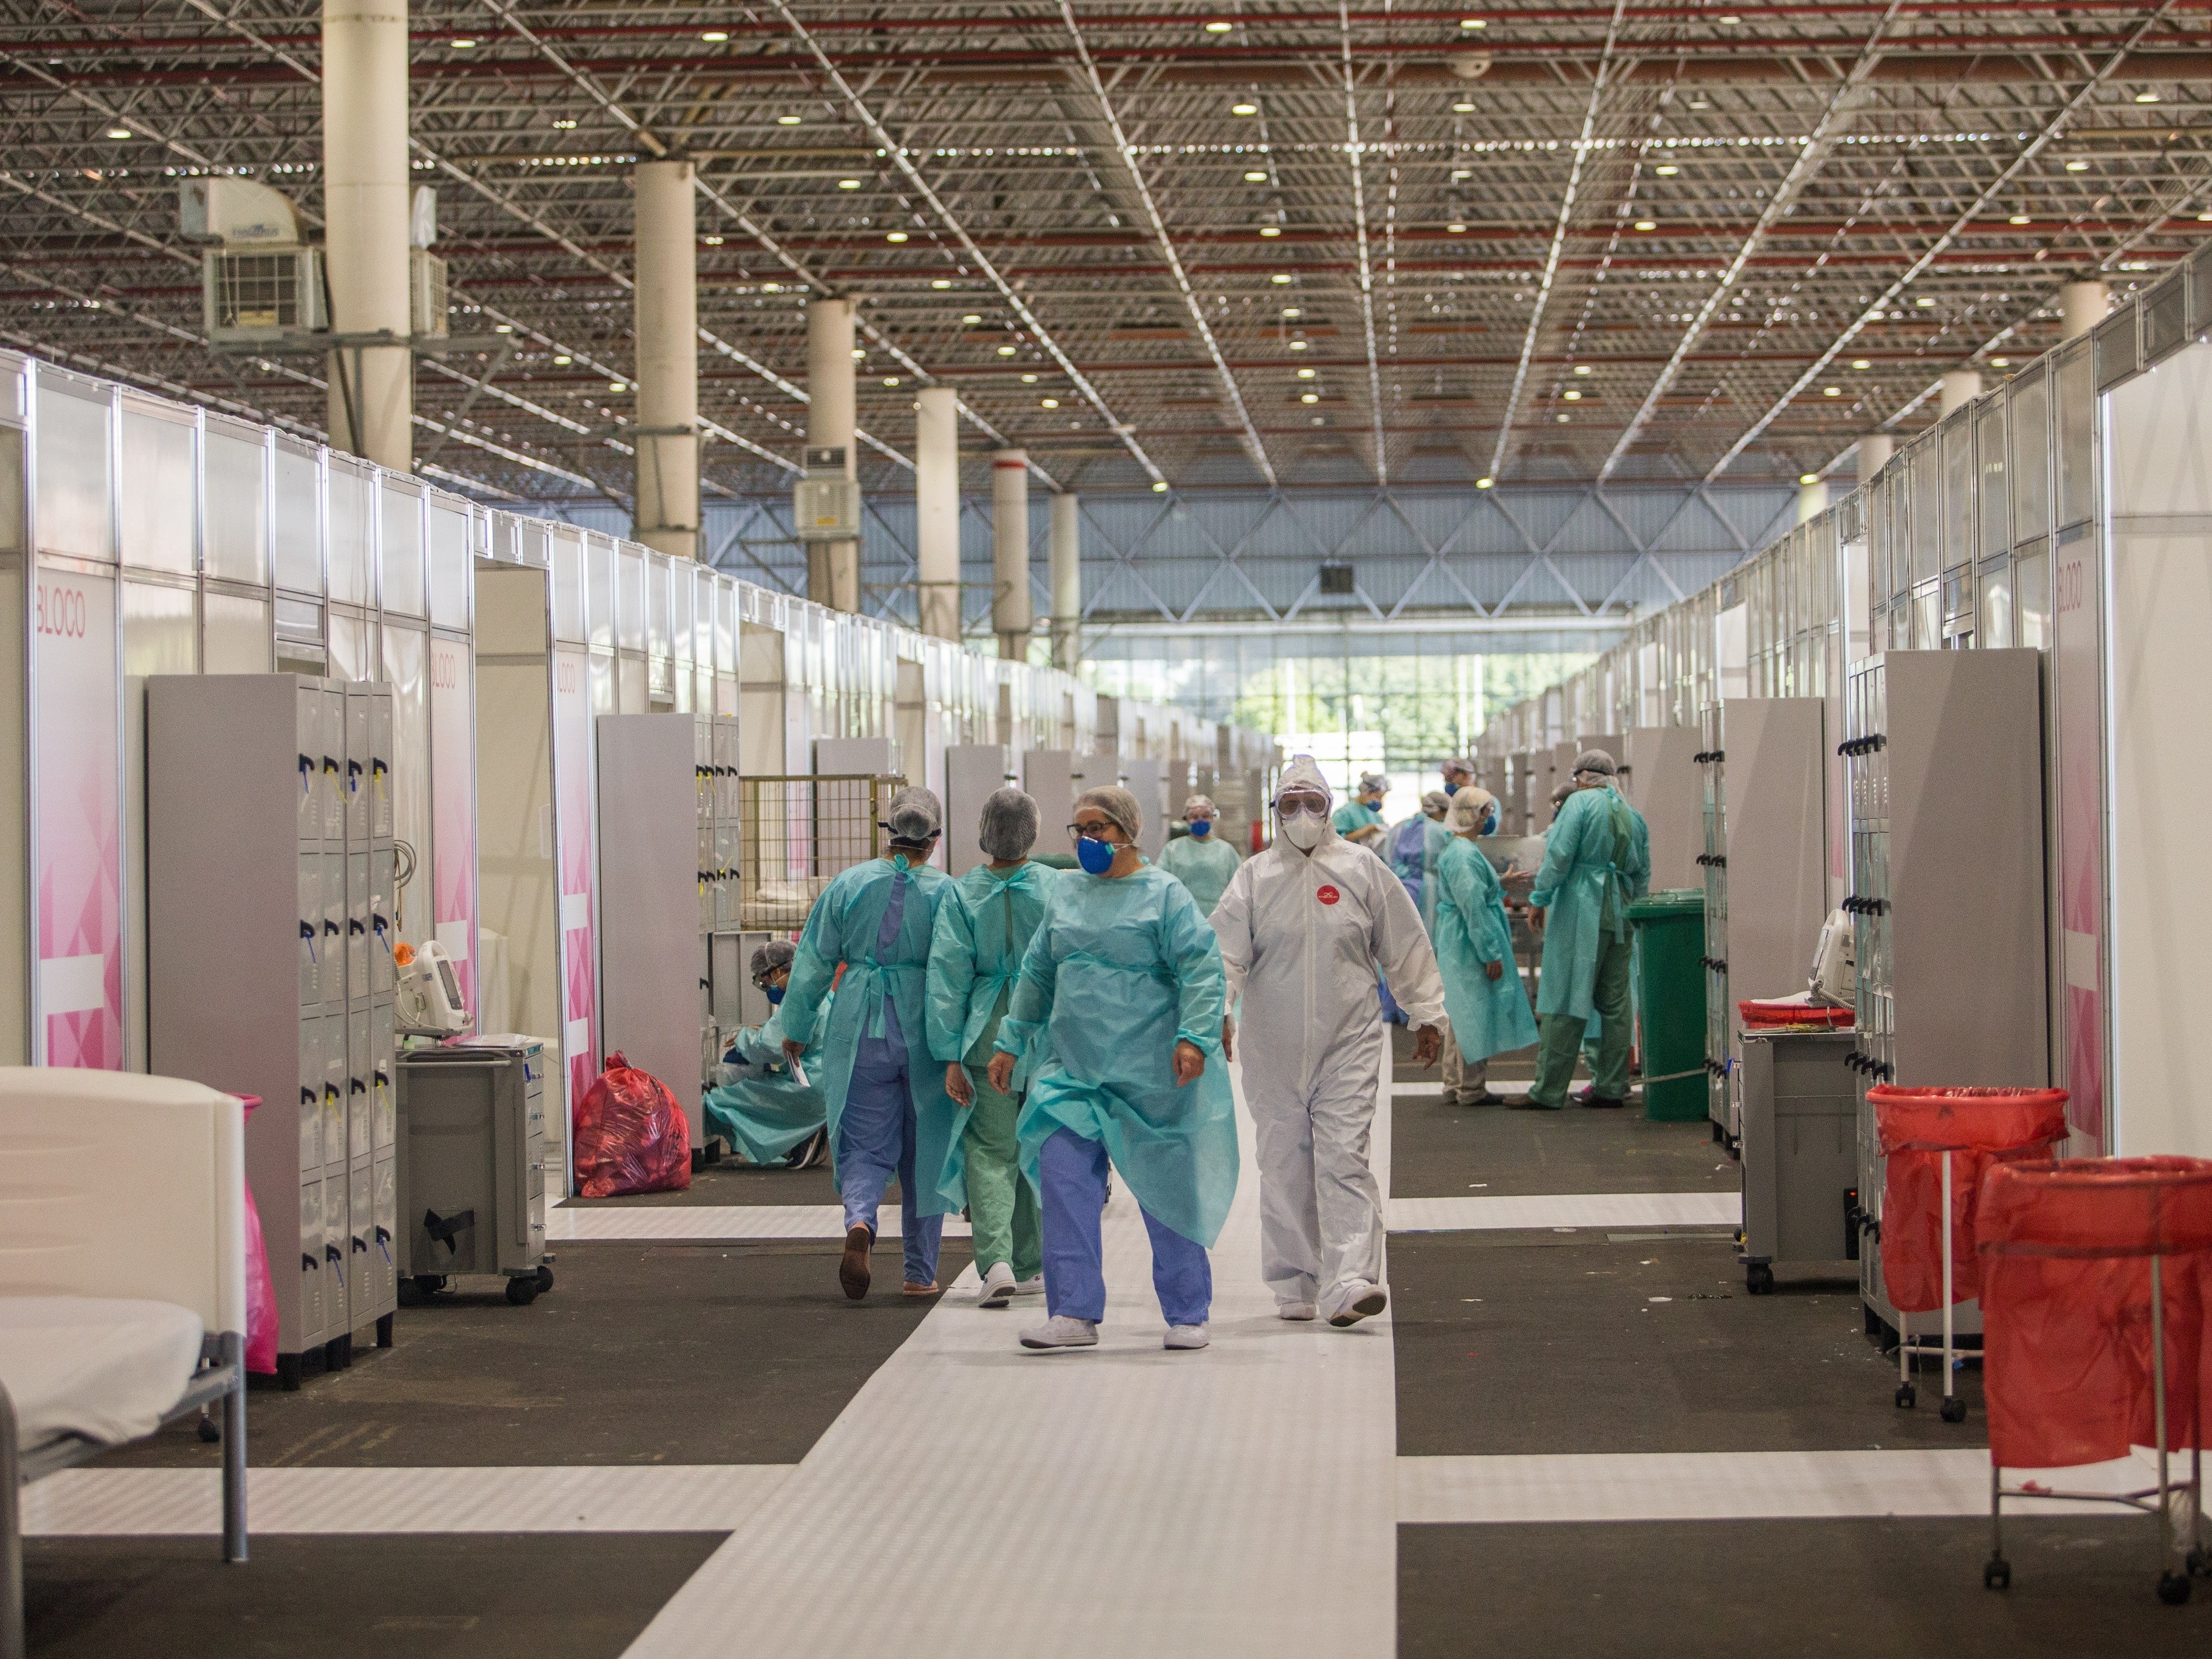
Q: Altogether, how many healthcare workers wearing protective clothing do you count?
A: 12